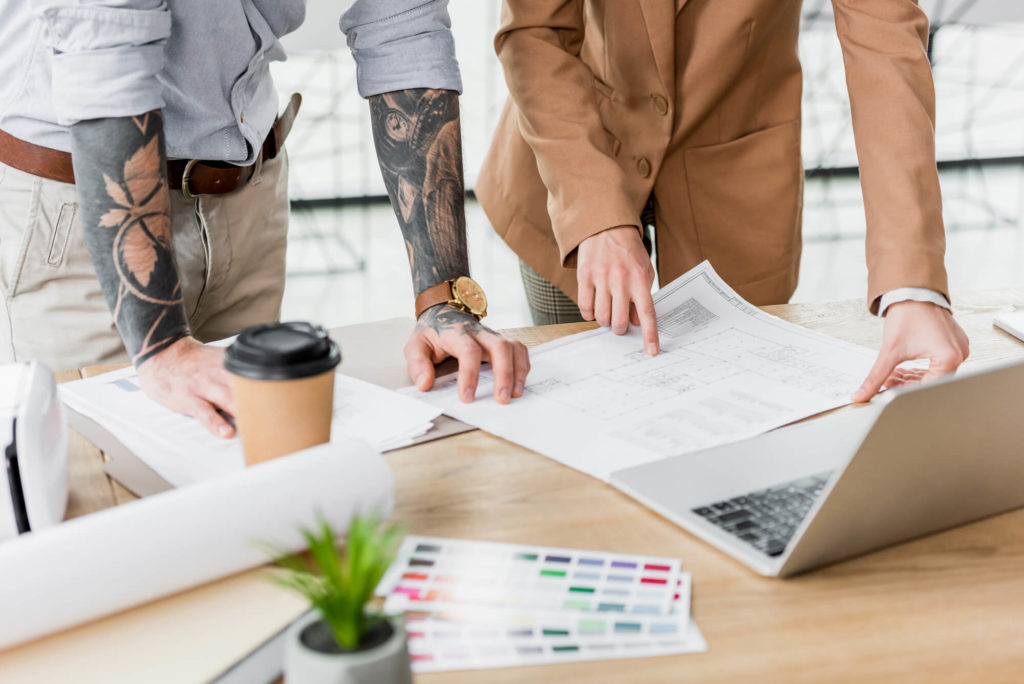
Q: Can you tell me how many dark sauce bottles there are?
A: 0